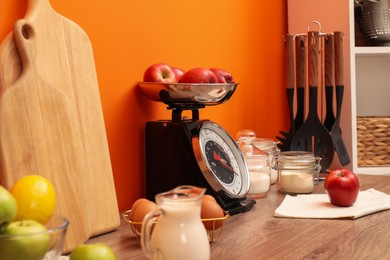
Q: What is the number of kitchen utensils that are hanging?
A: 5